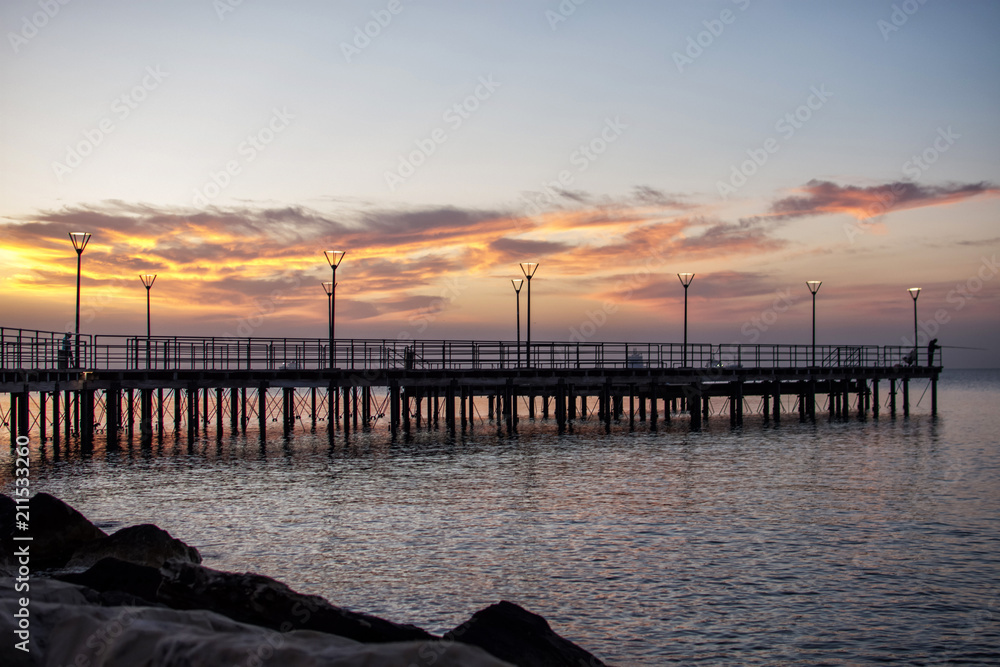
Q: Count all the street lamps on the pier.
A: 9